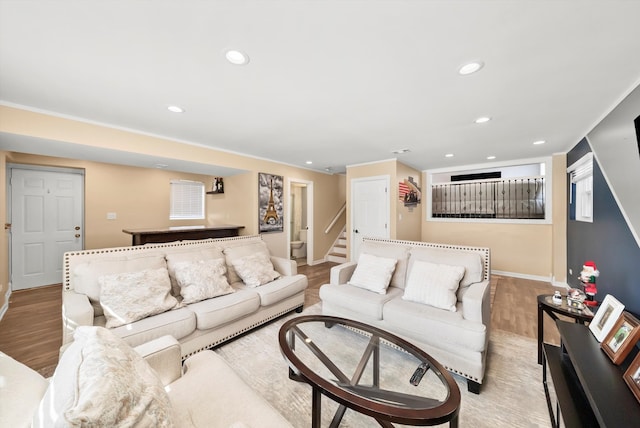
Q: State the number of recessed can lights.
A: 8